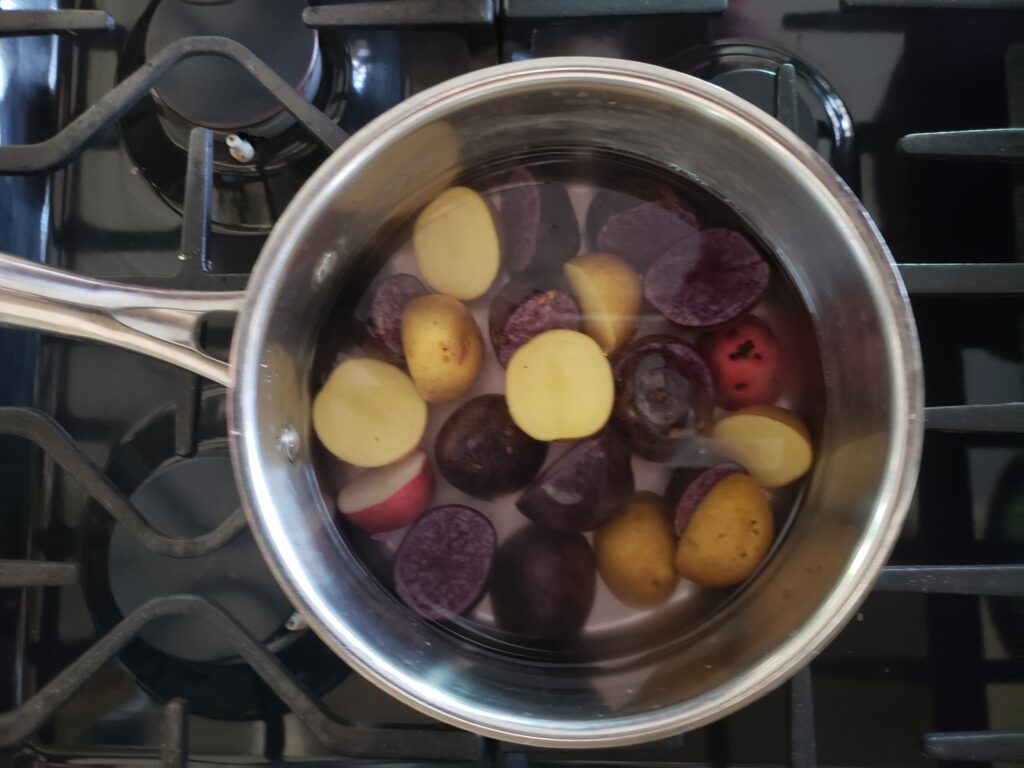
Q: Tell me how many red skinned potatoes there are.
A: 2